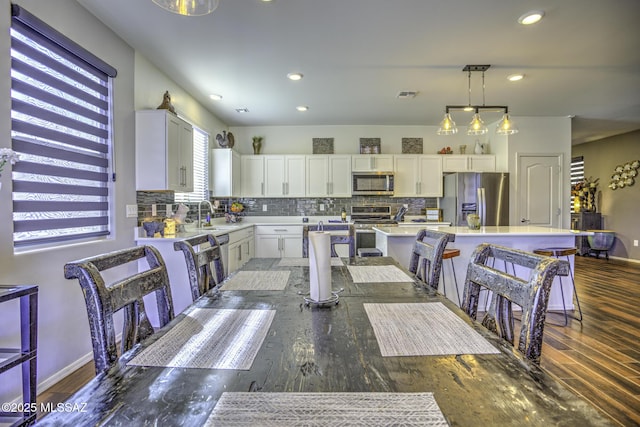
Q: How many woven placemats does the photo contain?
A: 6